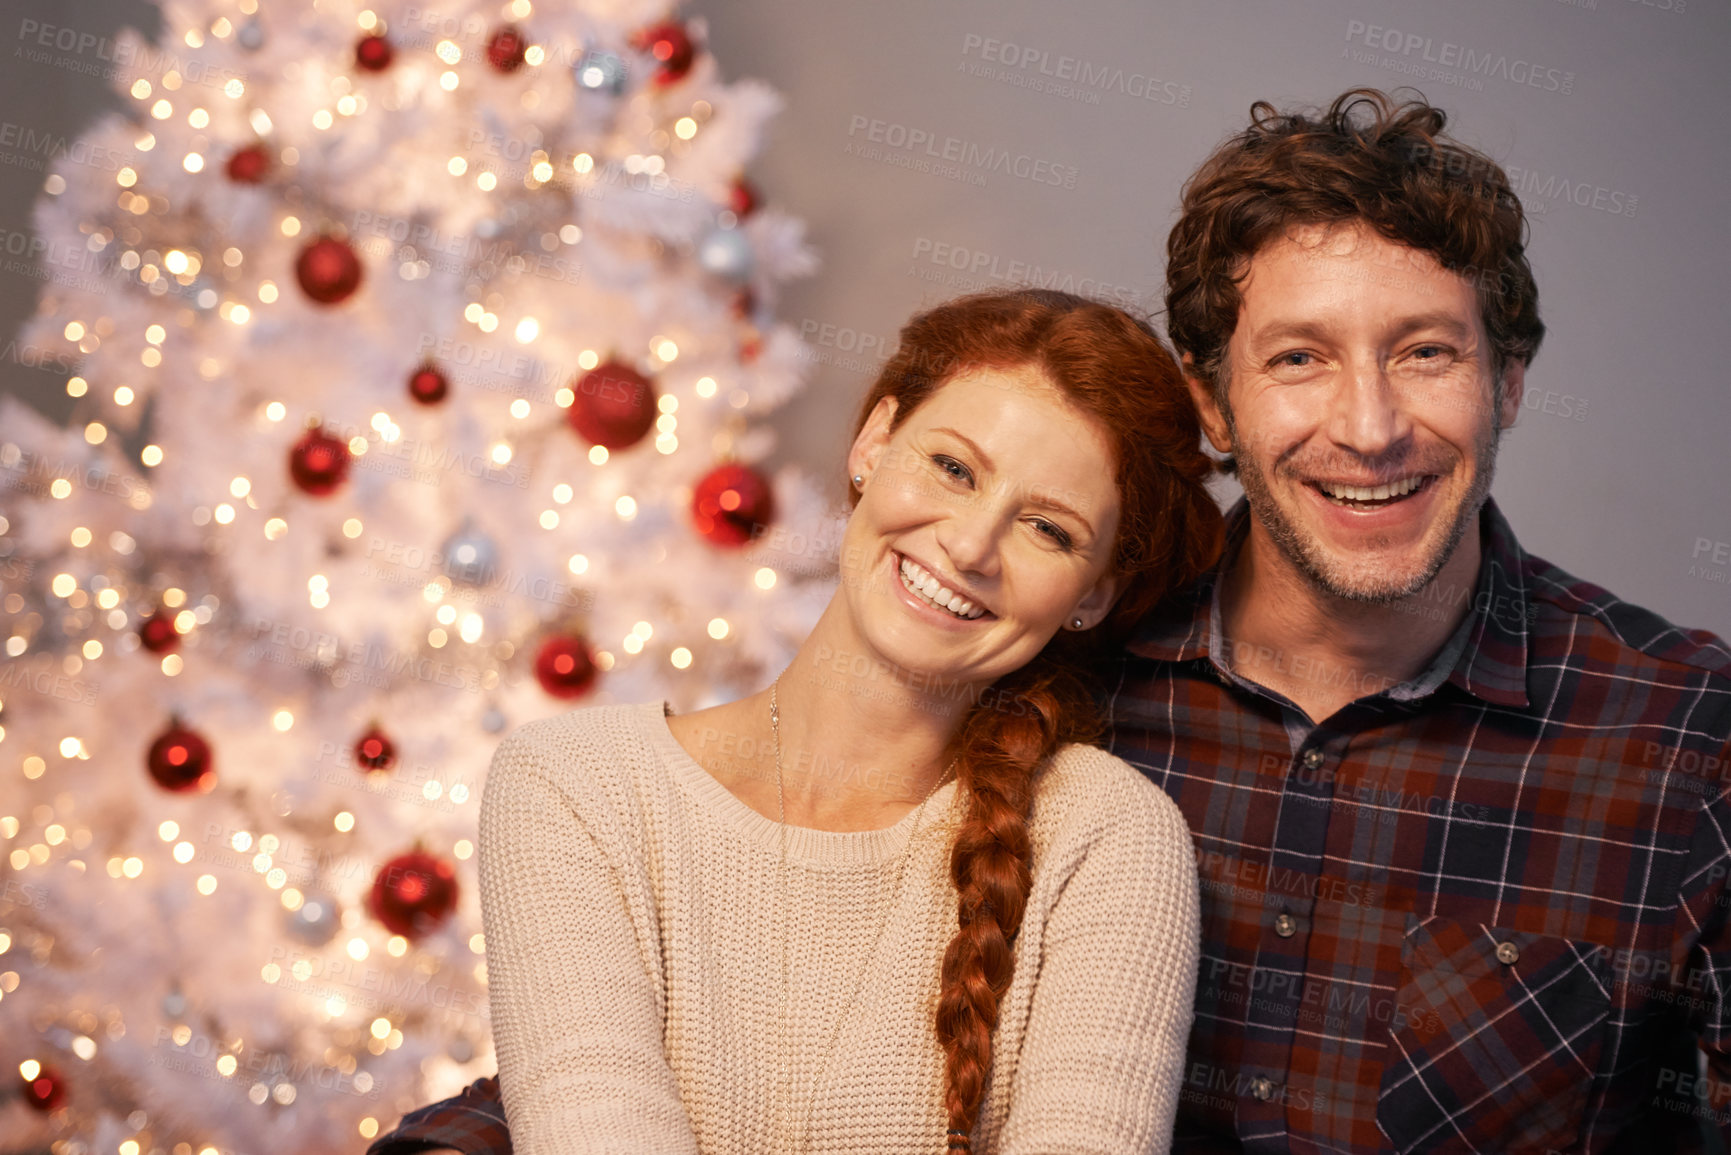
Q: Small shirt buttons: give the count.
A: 4